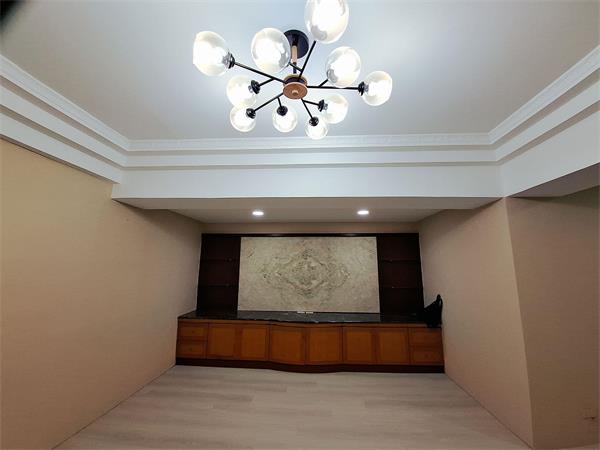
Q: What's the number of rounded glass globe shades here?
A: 10